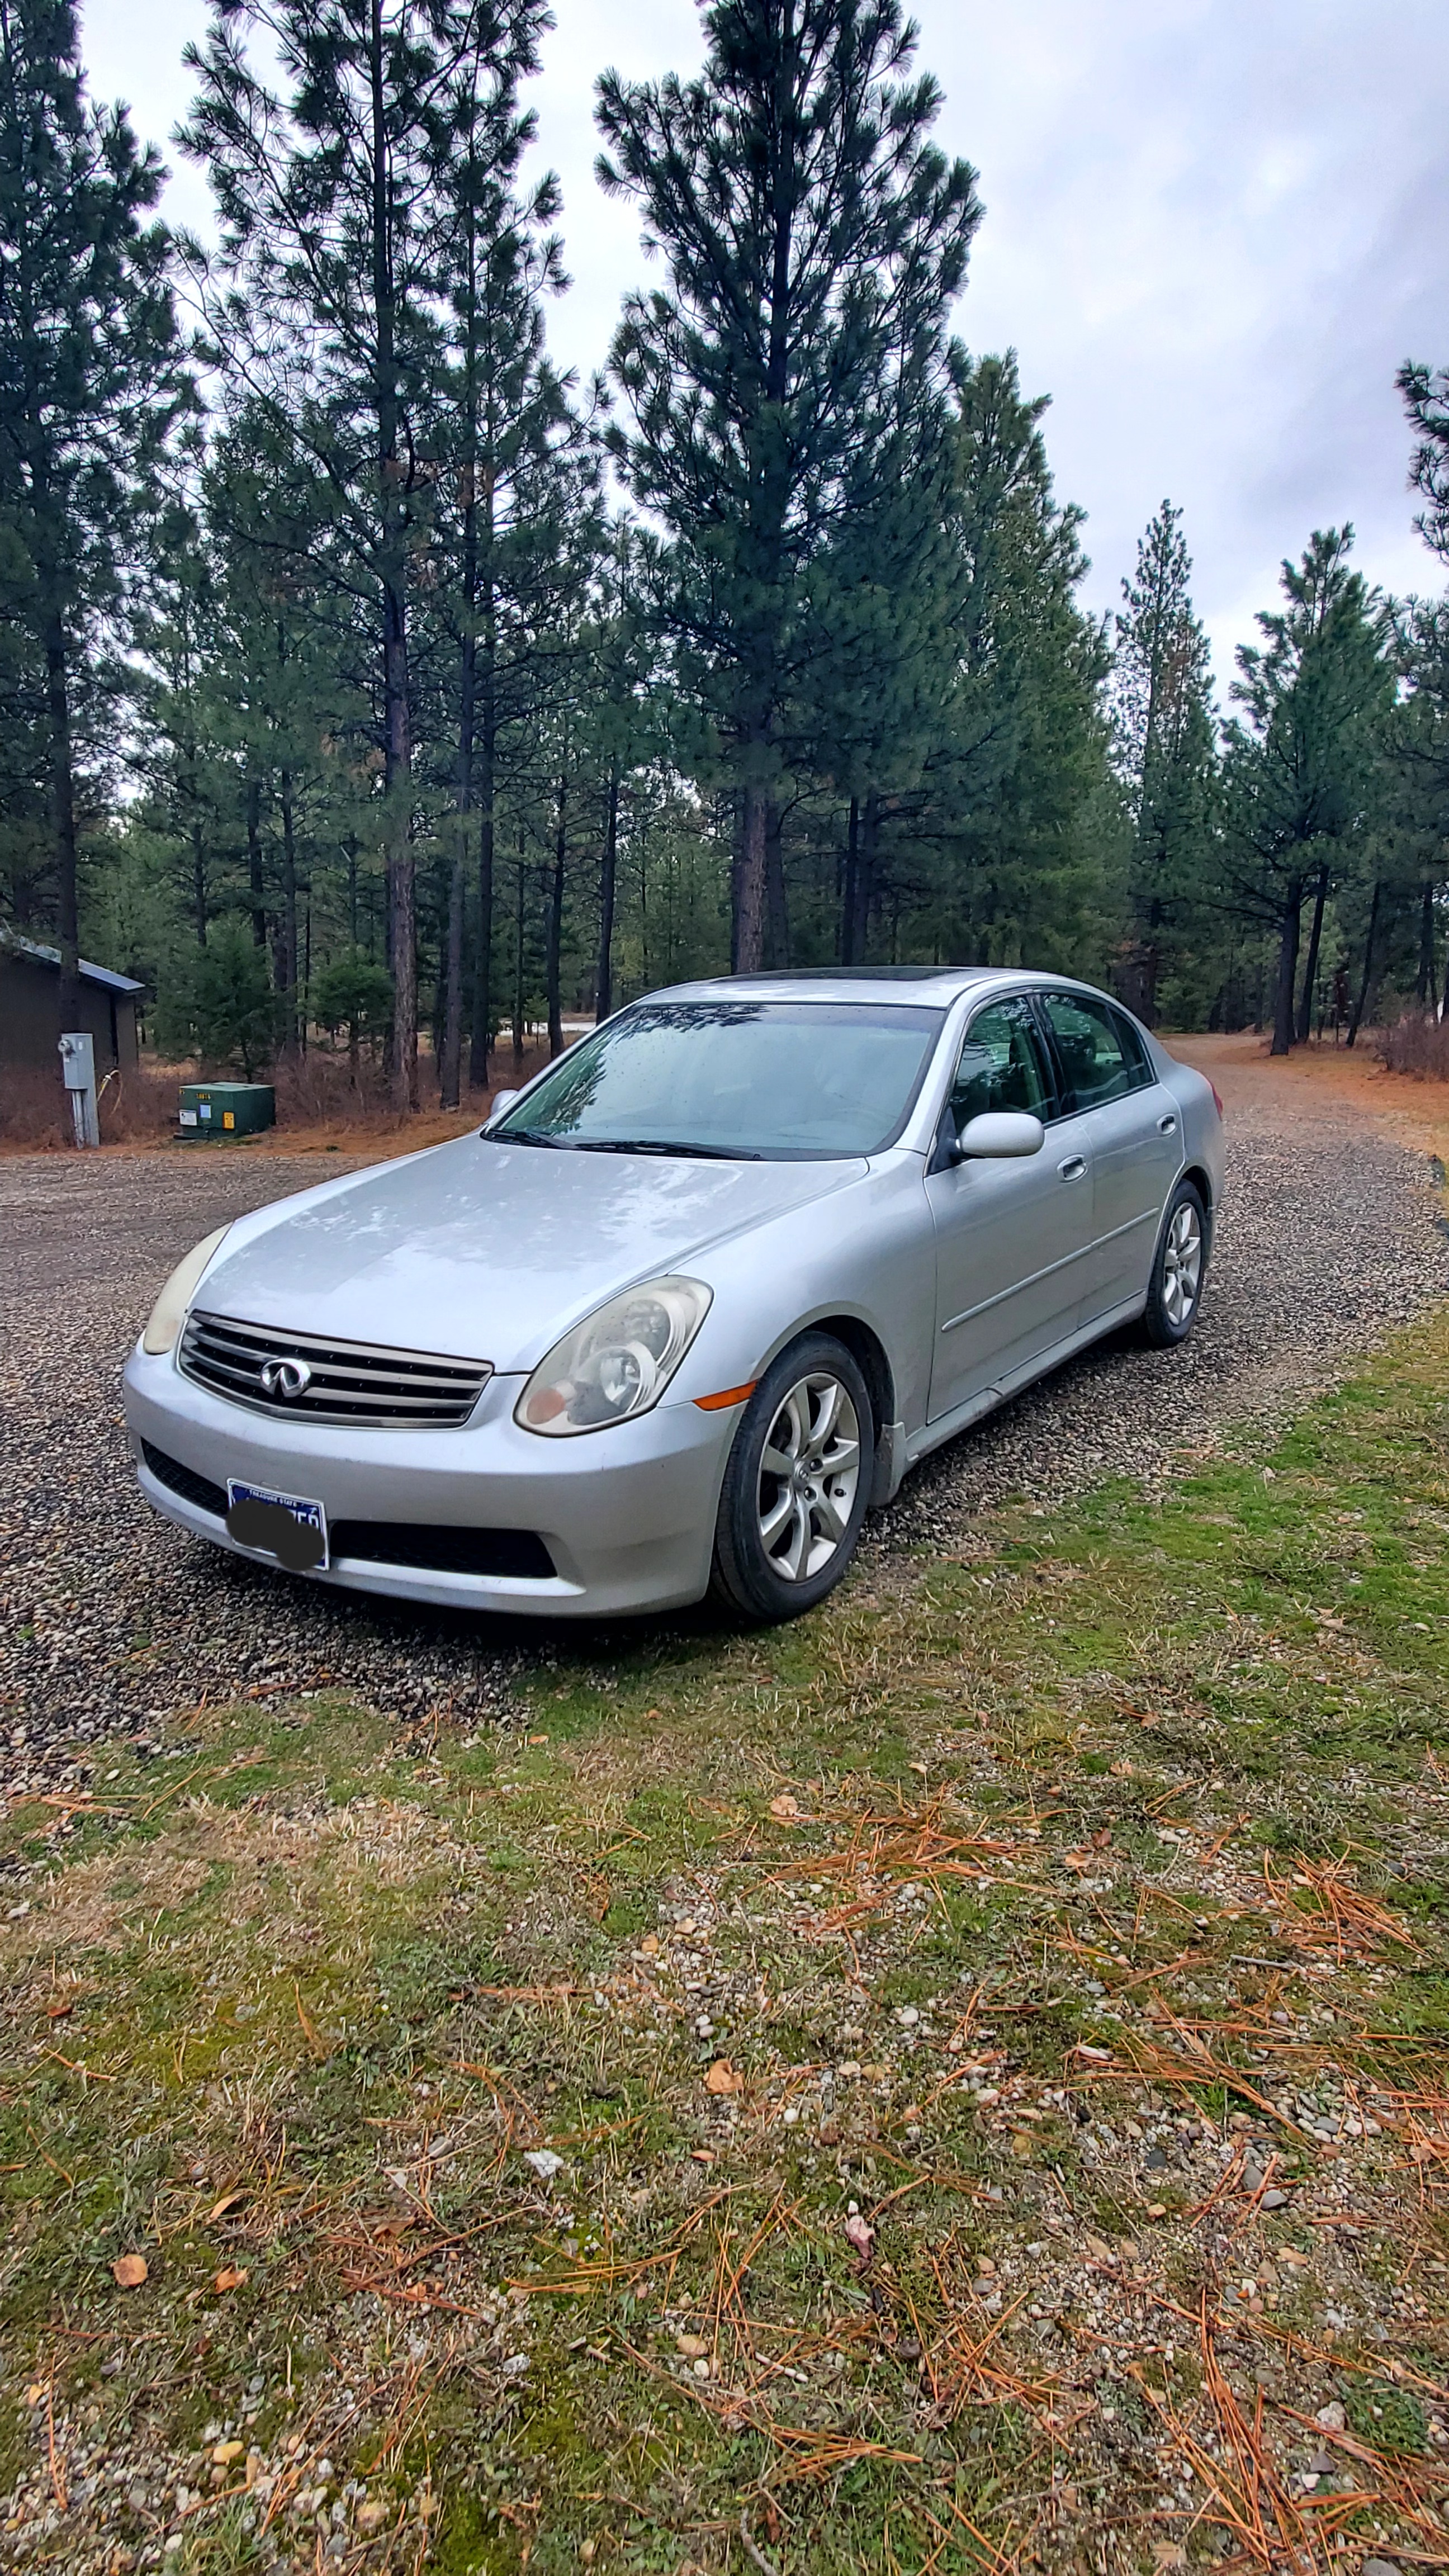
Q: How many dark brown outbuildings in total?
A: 1